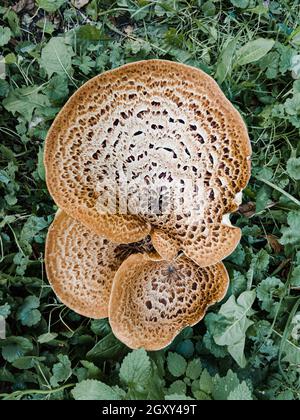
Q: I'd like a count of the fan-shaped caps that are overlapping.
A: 3